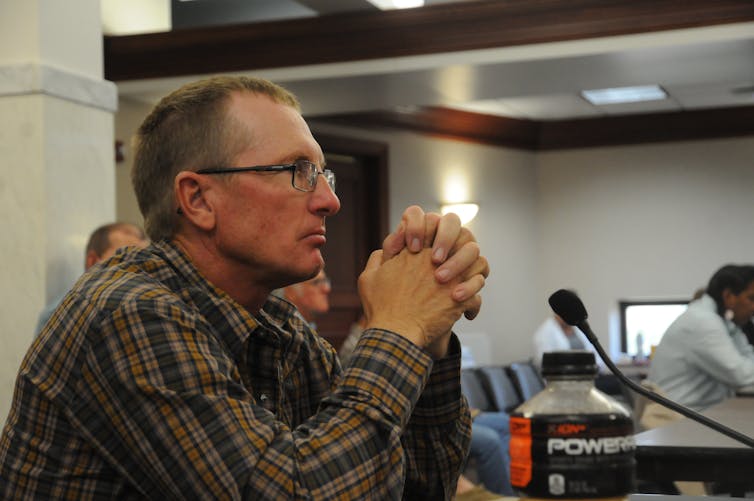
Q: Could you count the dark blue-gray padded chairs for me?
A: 3